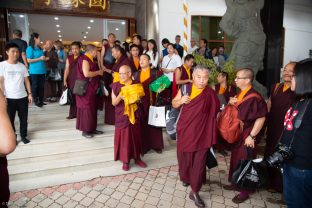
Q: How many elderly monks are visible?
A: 2